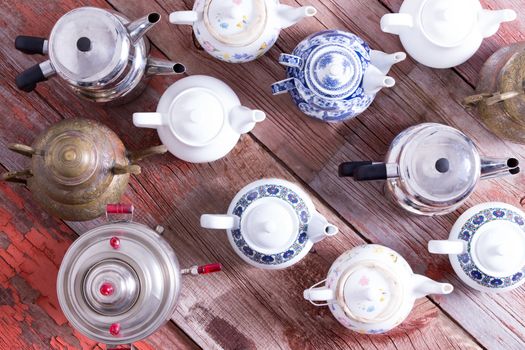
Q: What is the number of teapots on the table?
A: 12